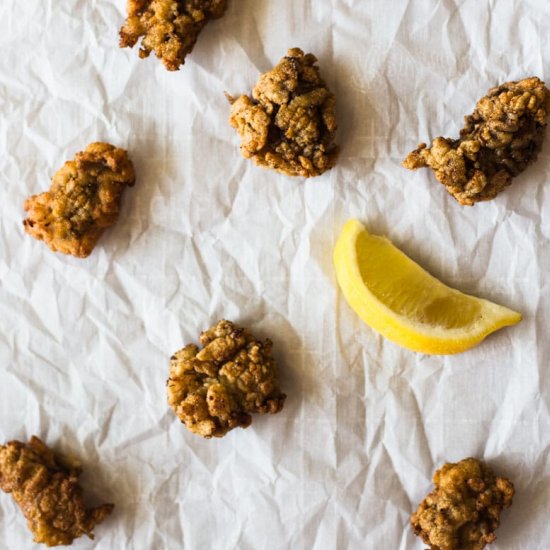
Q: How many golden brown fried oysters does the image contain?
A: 7